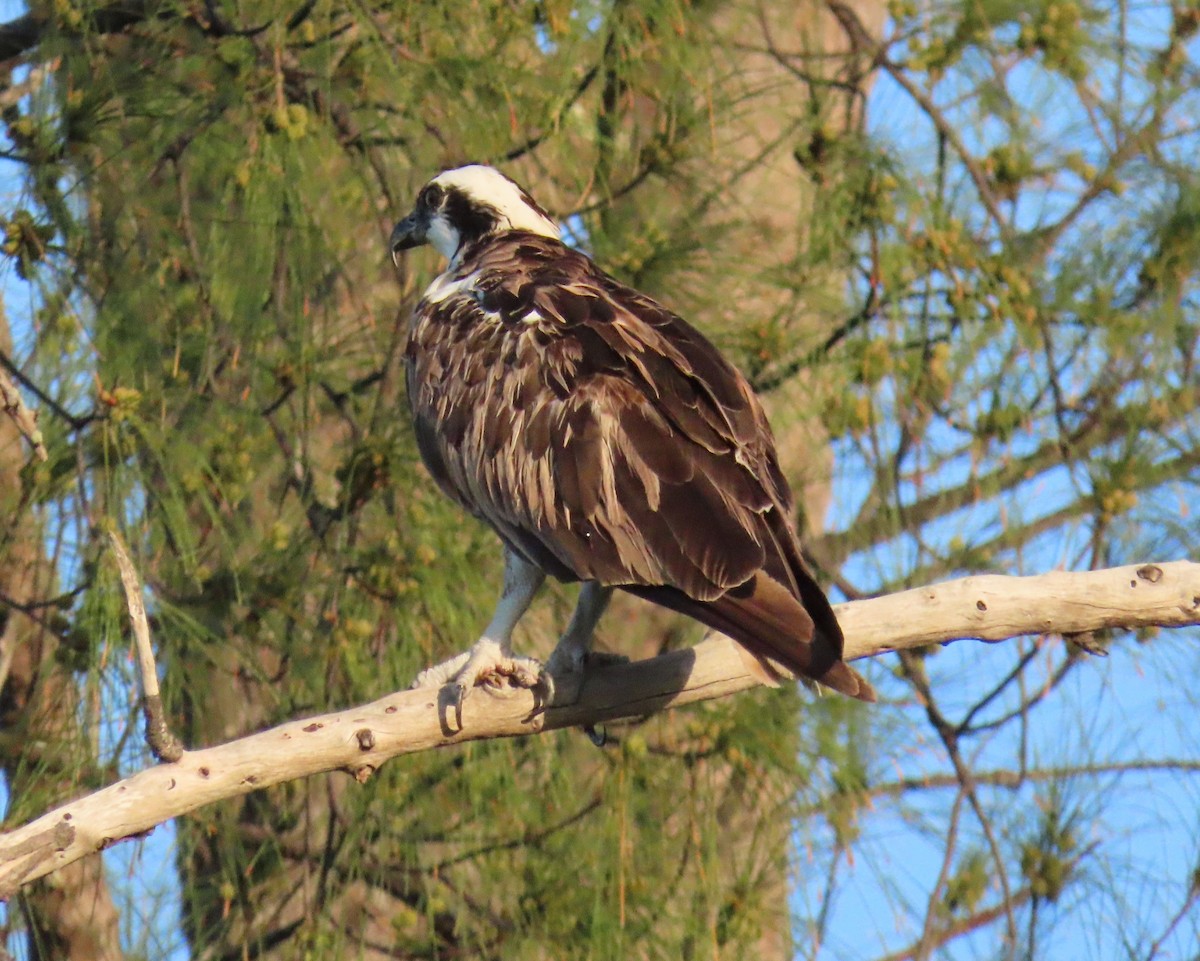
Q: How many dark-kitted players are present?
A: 0